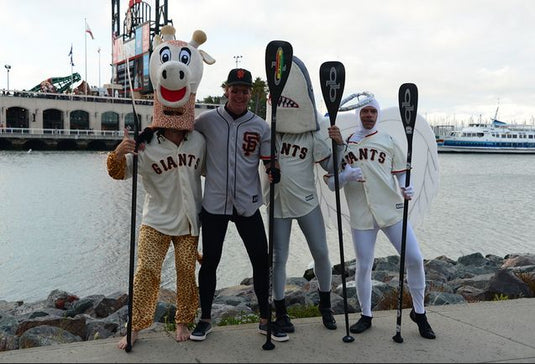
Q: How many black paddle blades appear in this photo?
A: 3